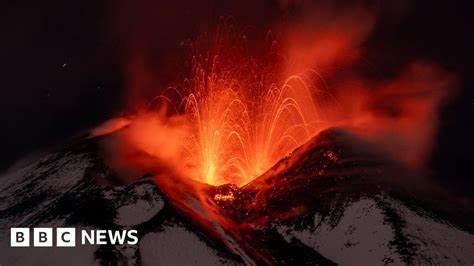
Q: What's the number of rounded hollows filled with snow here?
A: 1